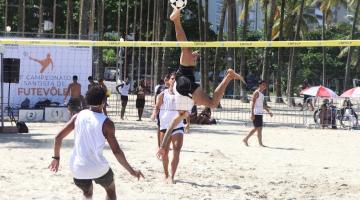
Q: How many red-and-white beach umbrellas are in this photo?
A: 2